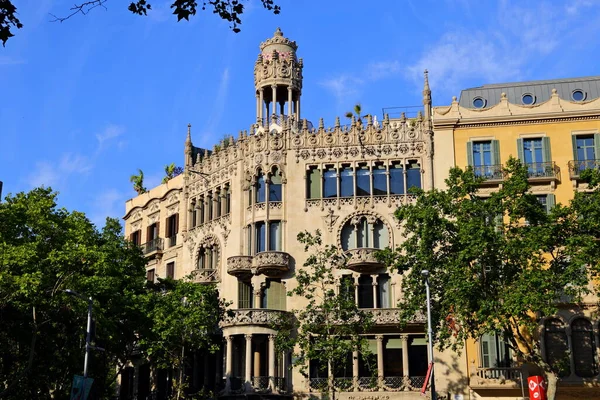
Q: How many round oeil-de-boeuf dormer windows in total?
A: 3